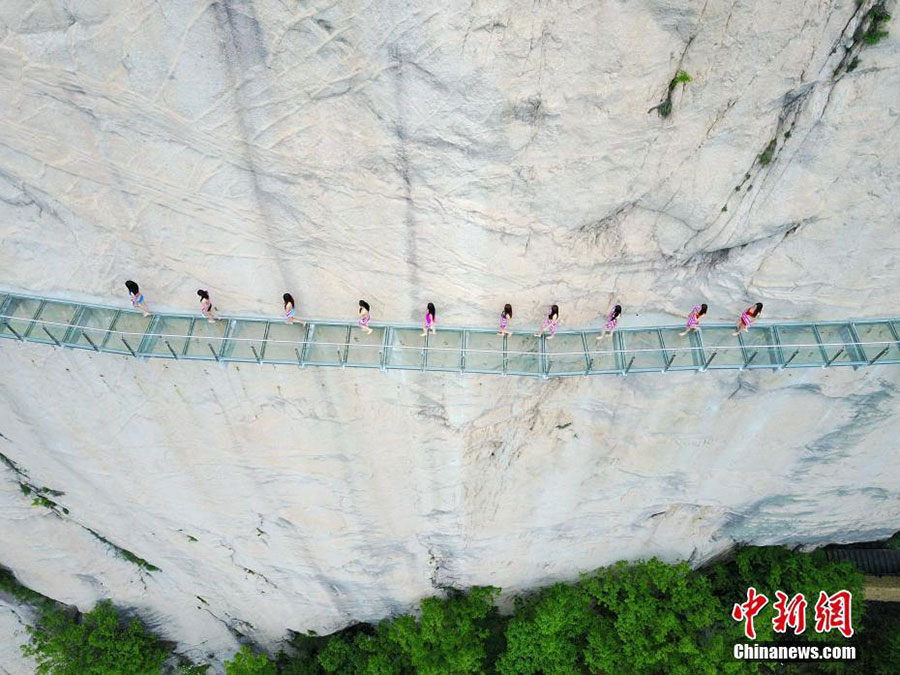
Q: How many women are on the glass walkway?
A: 10